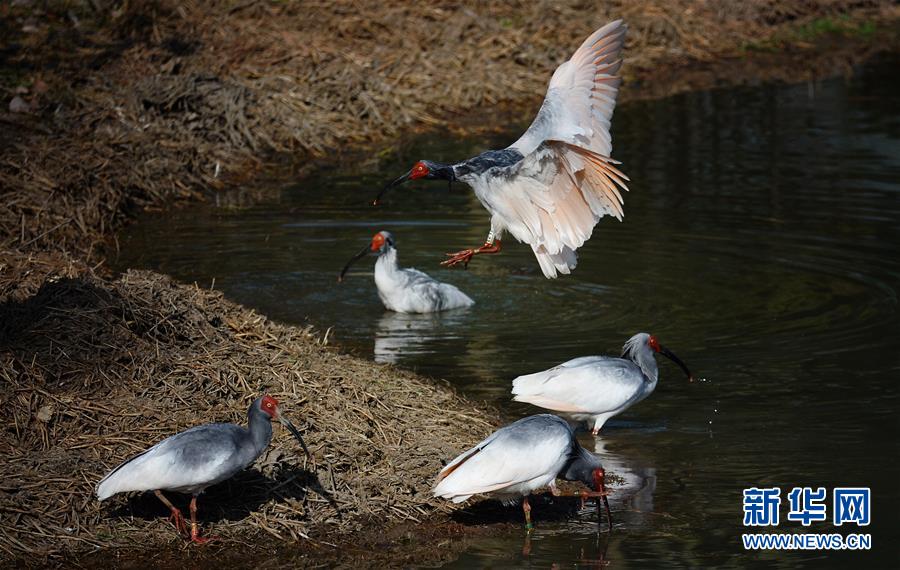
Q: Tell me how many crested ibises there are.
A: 5